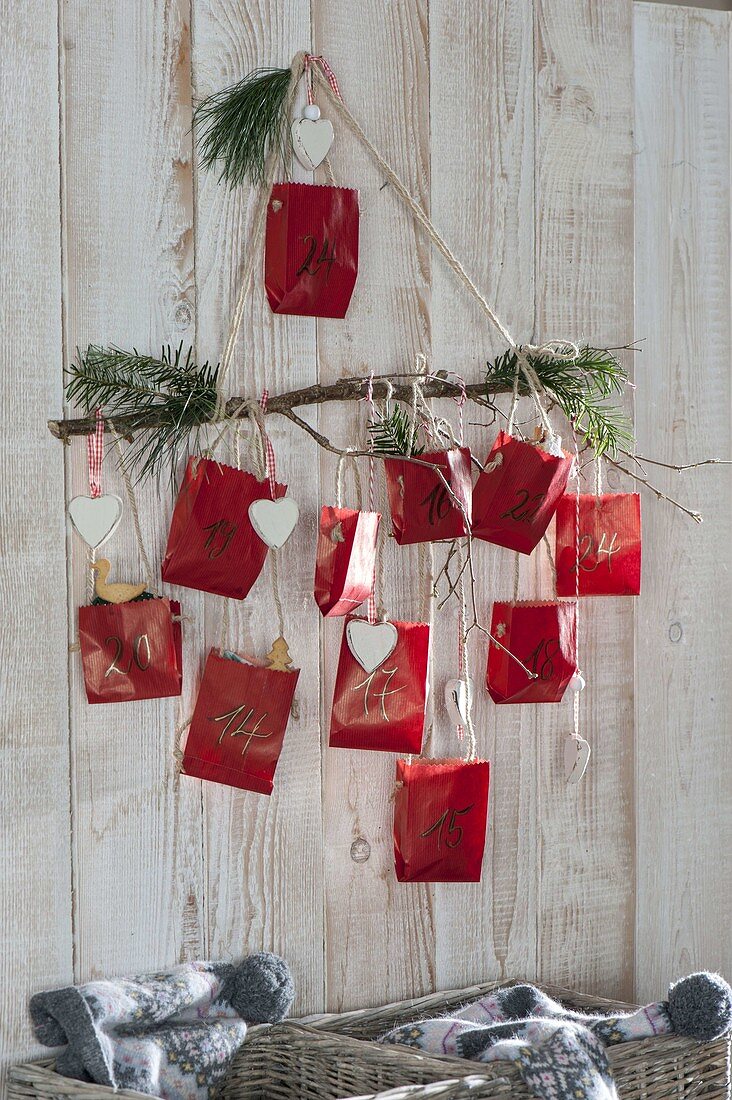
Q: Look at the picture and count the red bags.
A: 11